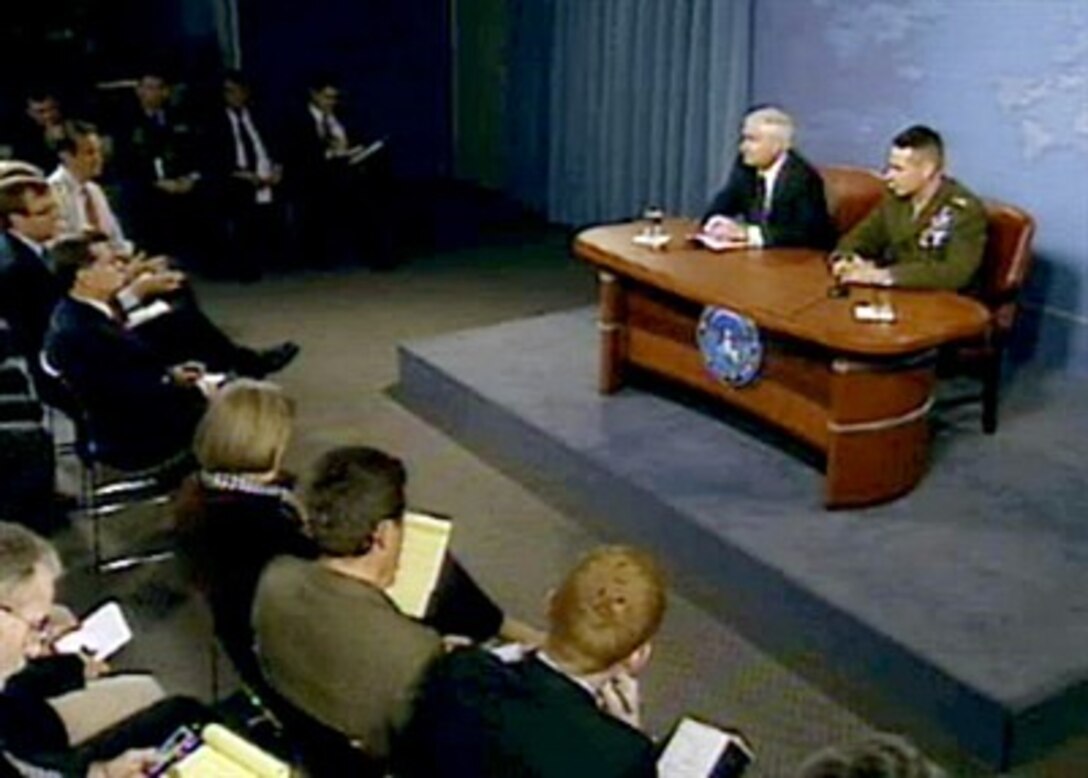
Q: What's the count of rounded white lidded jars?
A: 0